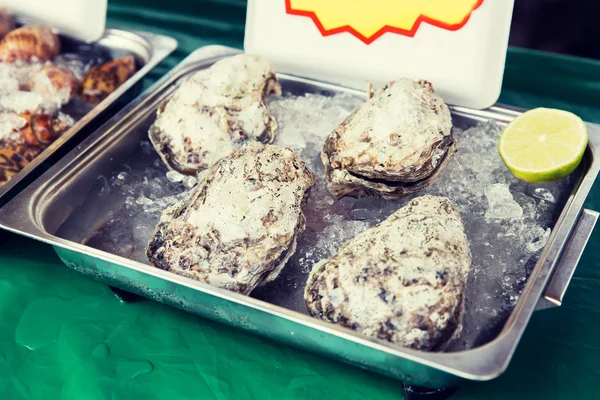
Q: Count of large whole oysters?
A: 4